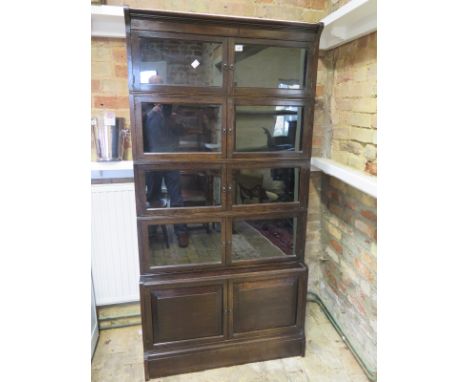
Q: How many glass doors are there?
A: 8